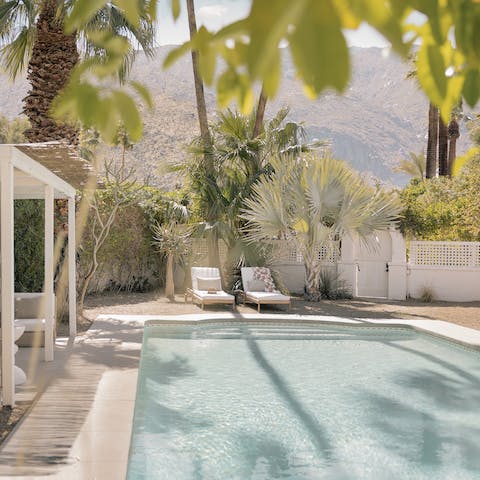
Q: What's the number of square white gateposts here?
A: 2